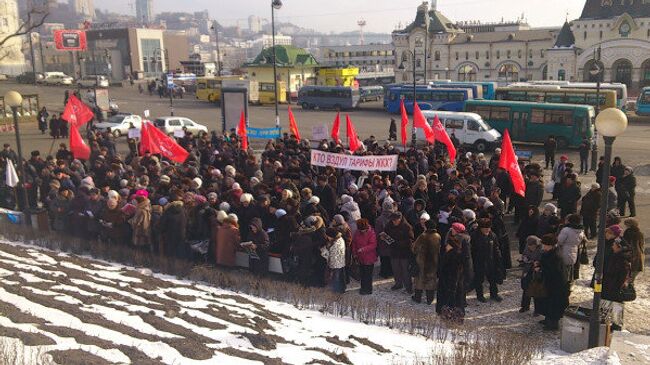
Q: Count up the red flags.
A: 11